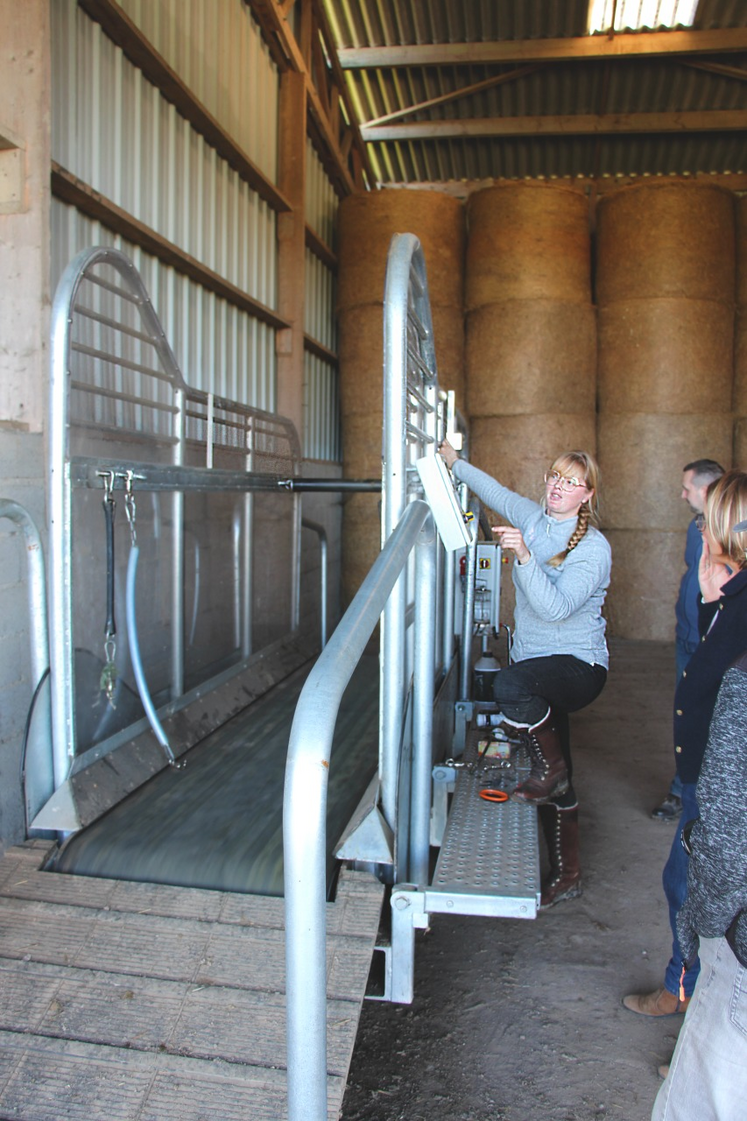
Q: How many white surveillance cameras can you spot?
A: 0